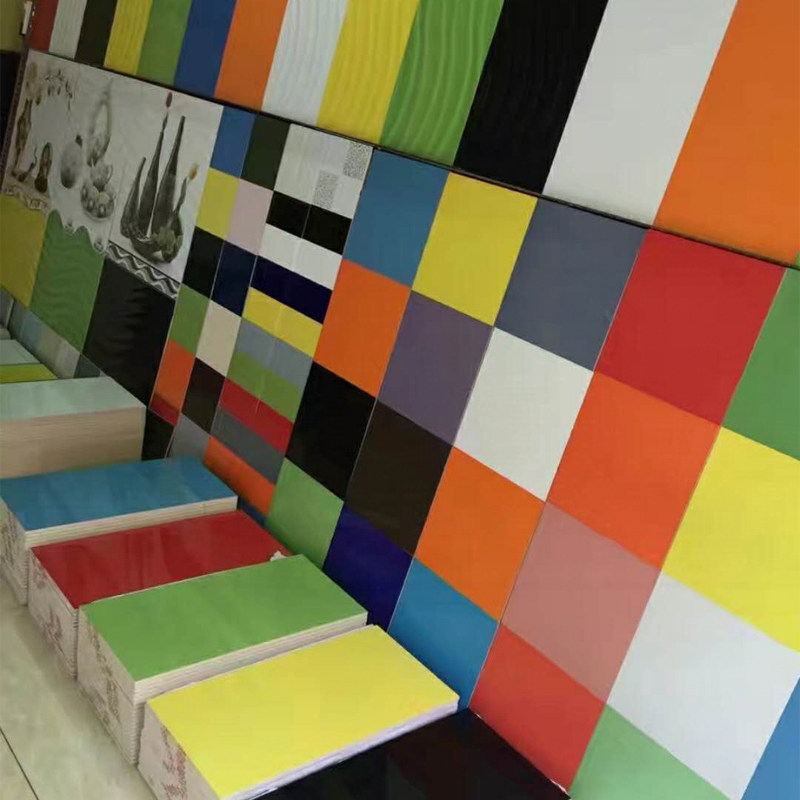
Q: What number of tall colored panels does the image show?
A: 13